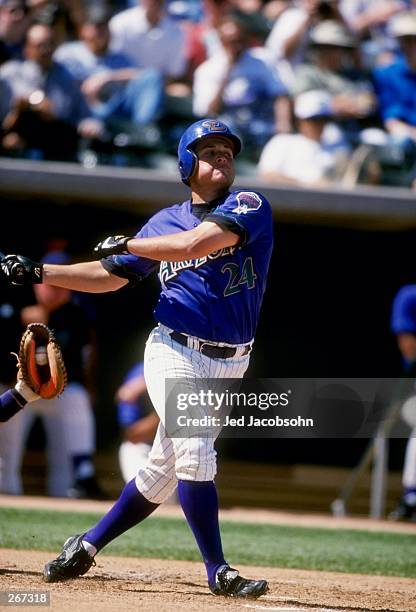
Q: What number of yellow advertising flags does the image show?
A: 0